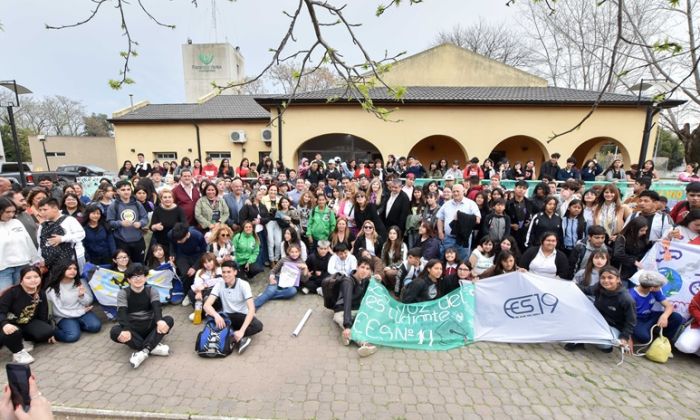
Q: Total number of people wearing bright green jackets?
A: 2